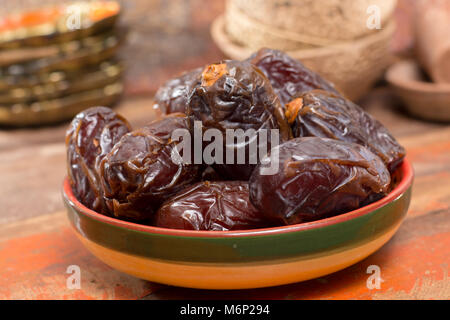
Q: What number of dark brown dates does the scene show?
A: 8